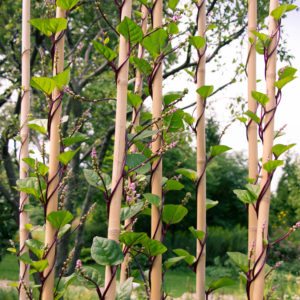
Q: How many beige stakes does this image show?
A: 8